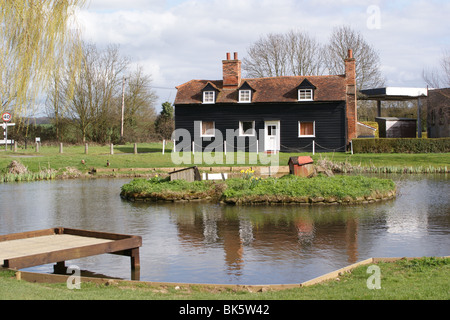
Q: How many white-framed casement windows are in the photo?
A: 6